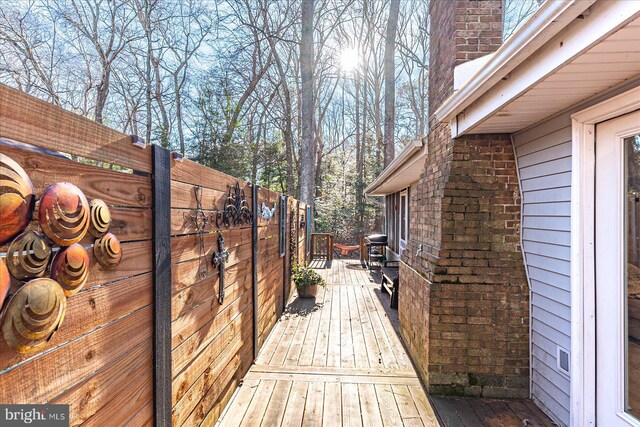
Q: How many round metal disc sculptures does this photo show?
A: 8